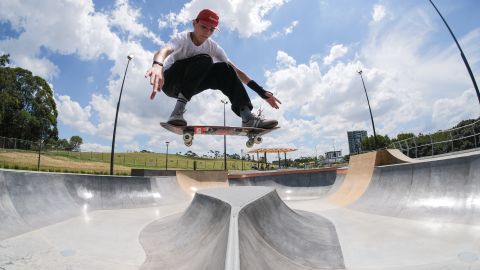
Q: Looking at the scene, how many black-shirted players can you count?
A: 0